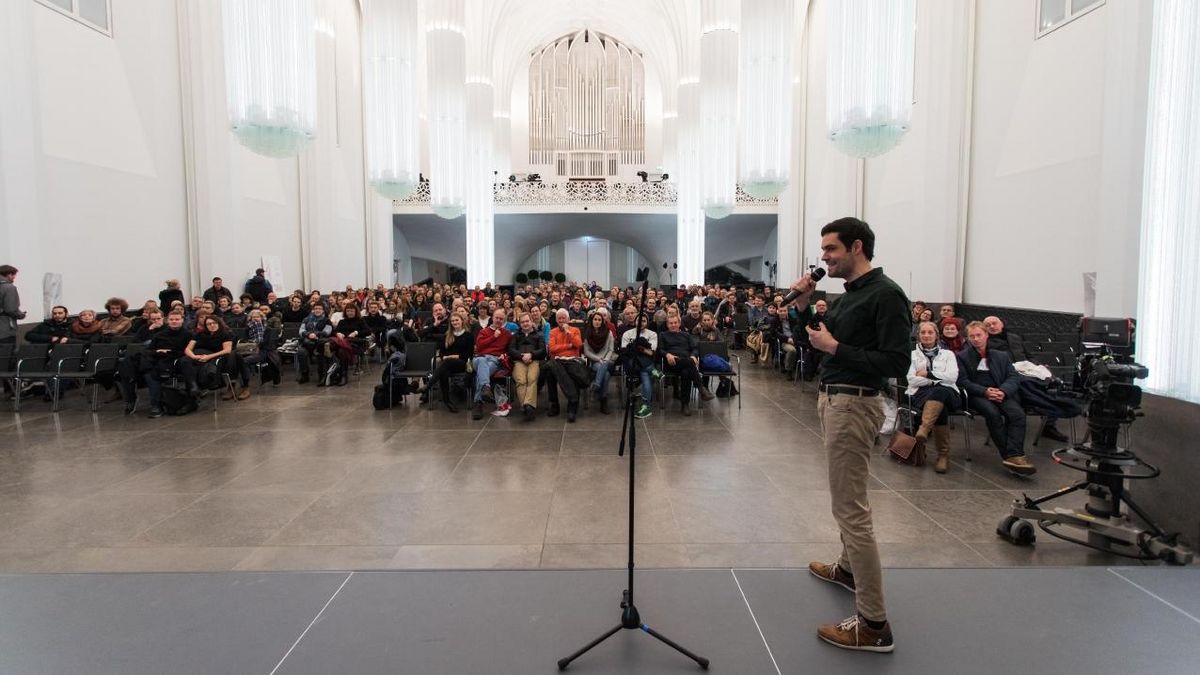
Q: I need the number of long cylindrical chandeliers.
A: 6